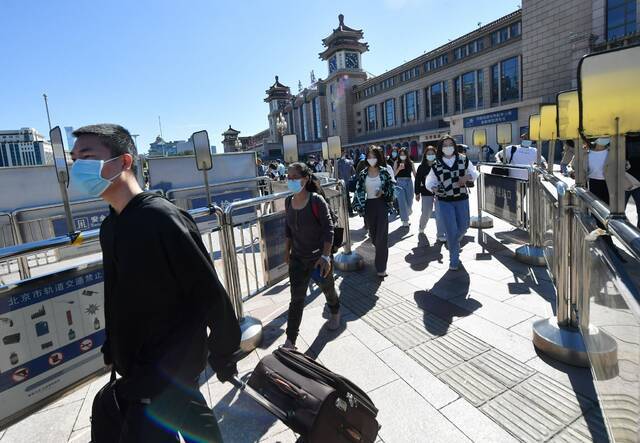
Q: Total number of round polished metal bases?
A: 5